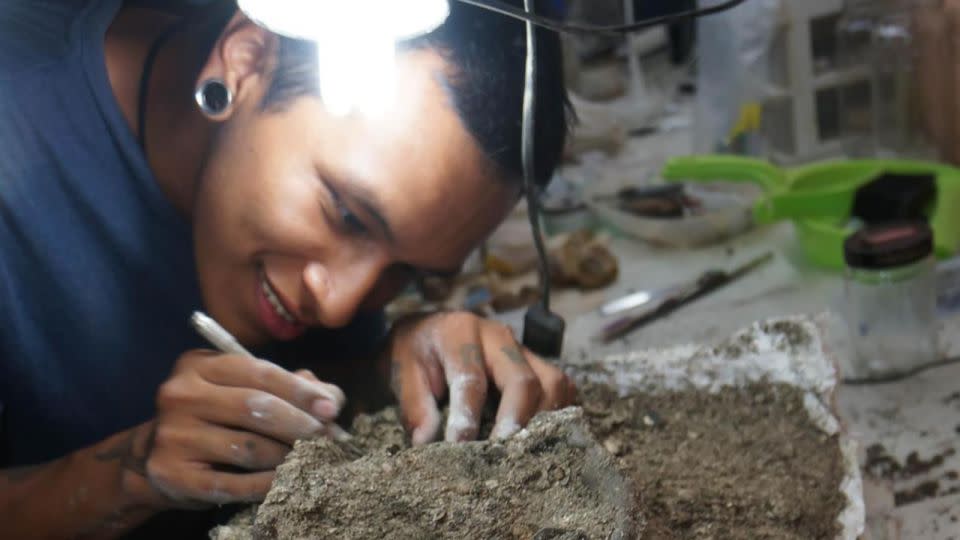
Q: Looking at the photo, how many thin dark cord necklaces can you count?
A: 1